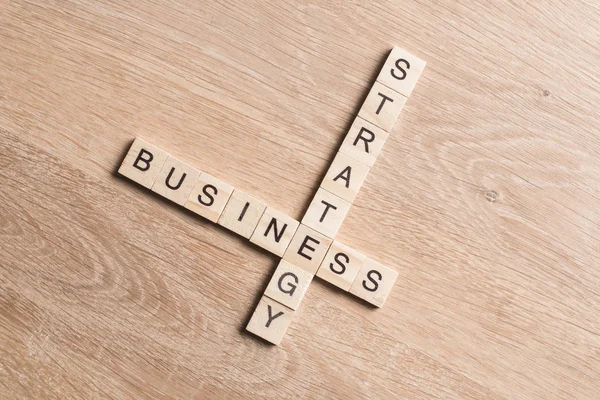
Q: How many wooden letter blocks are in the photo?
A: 15